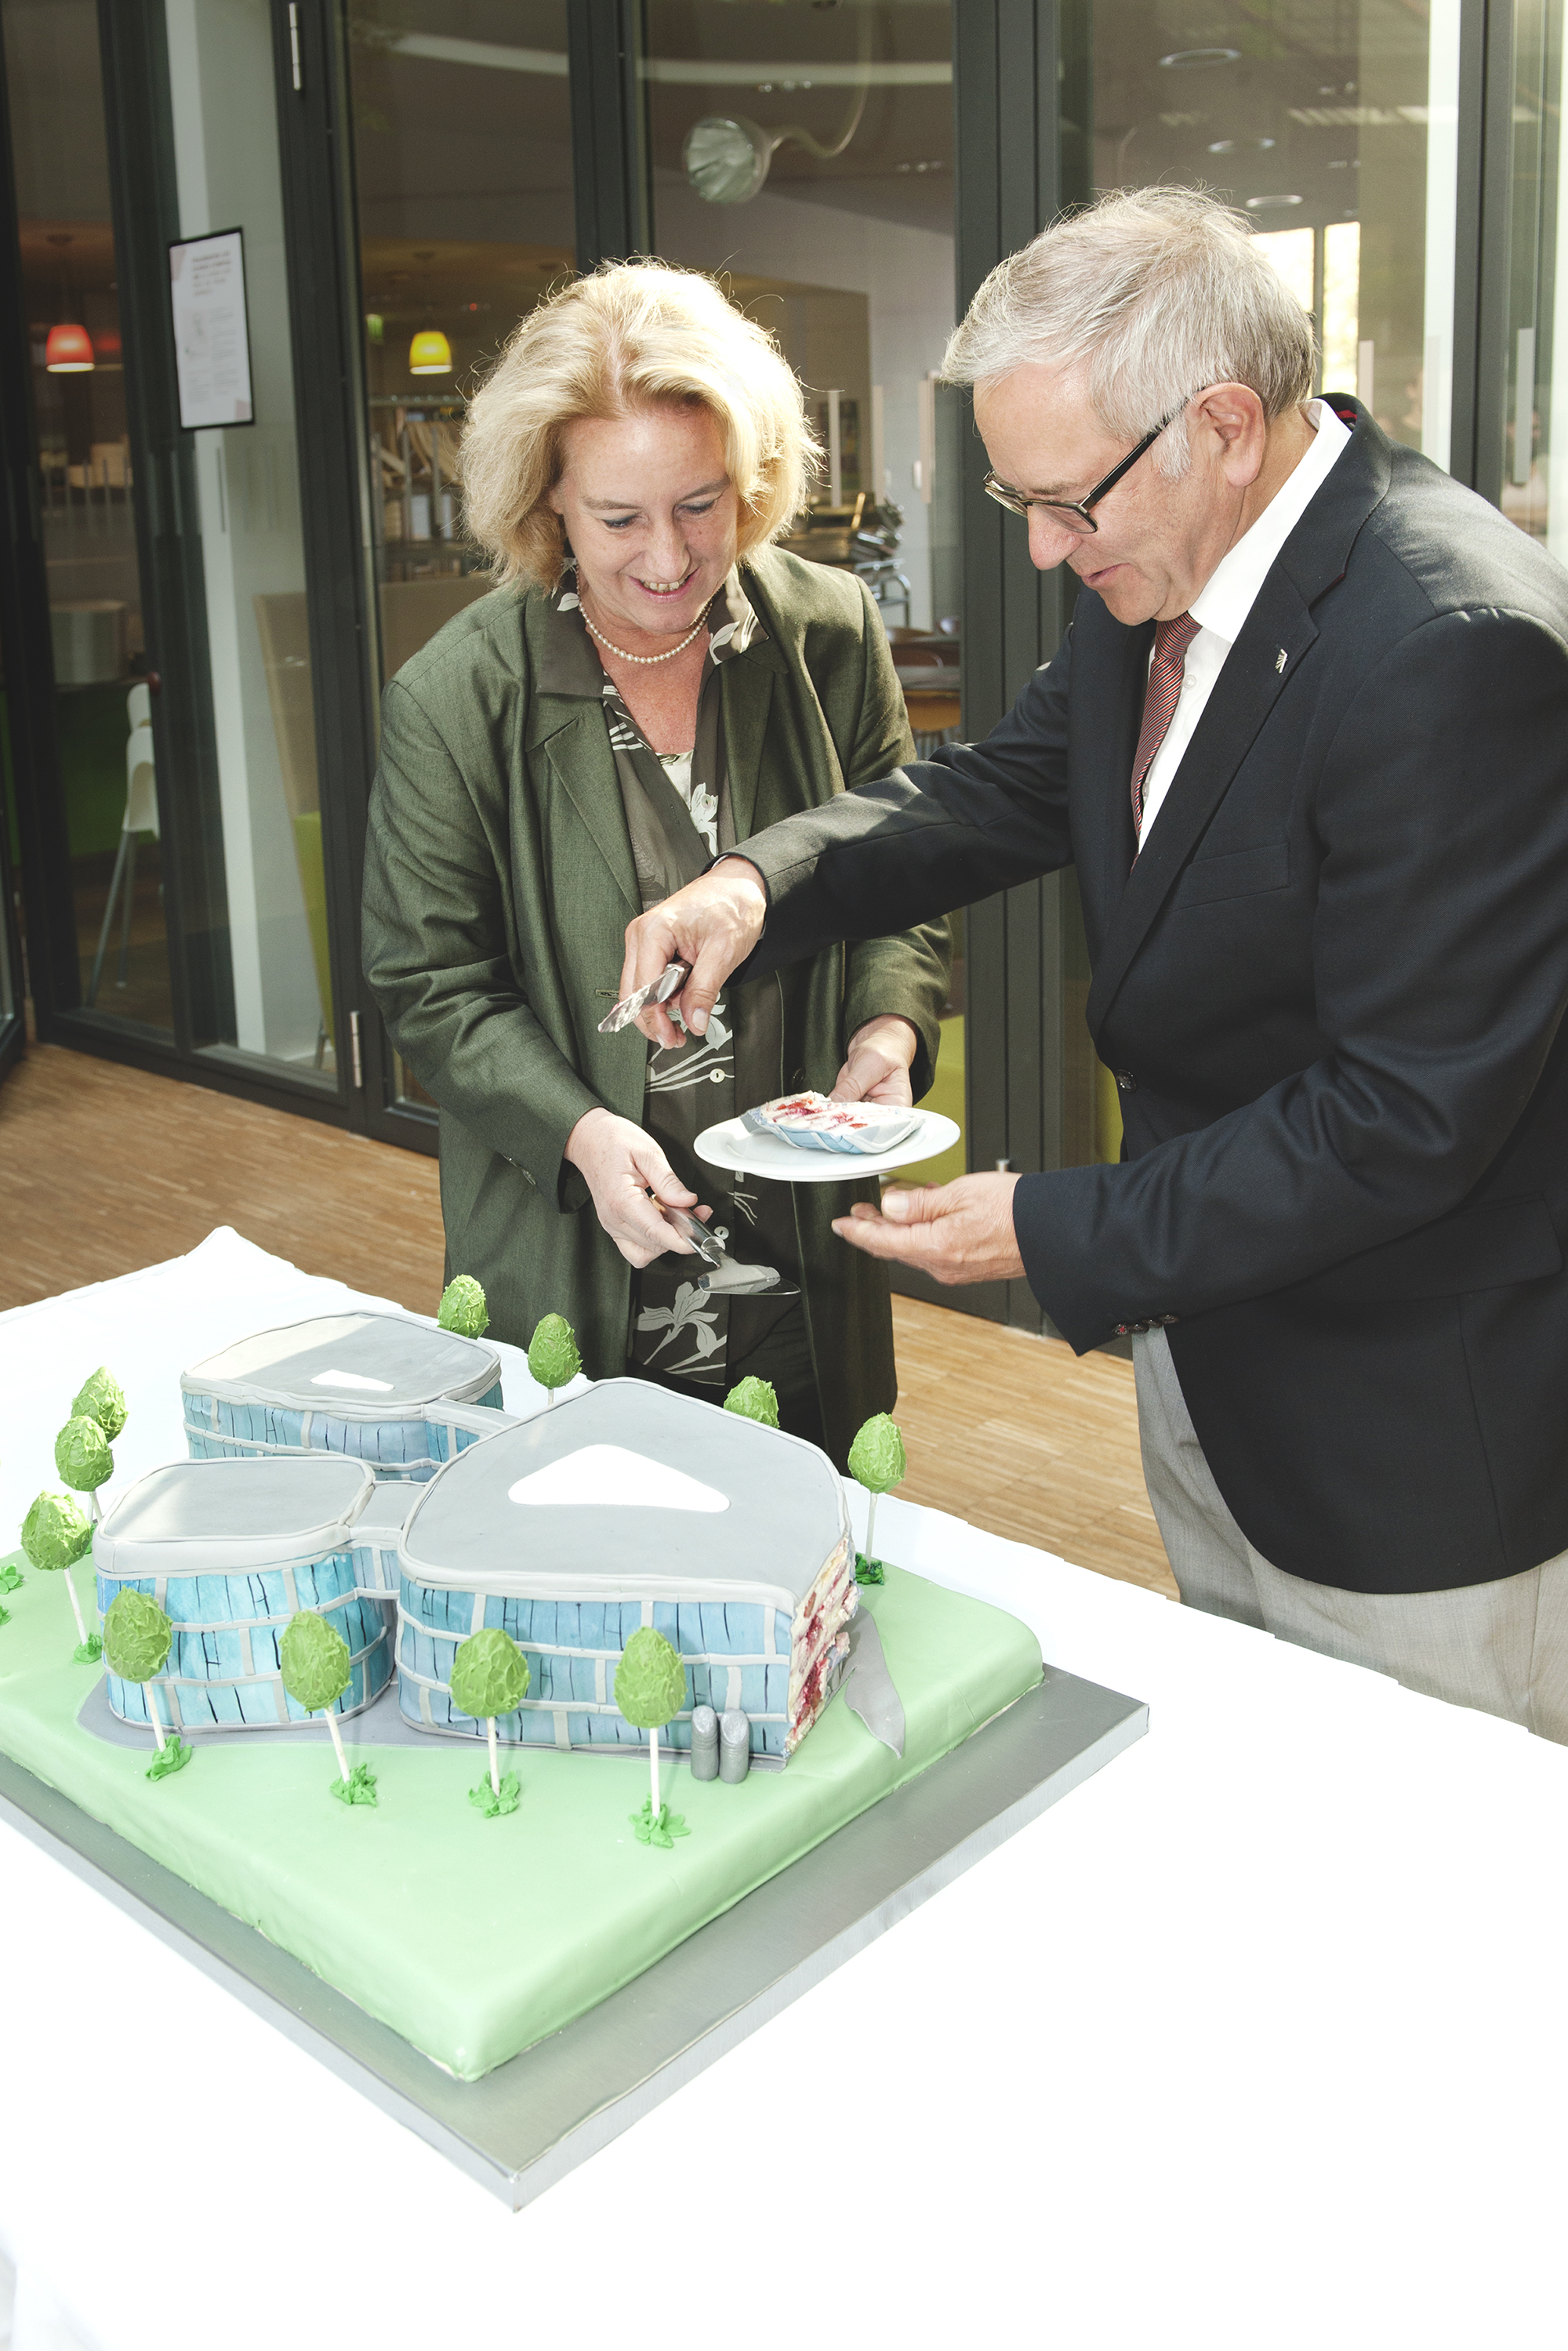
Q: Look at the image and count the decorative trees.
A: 11